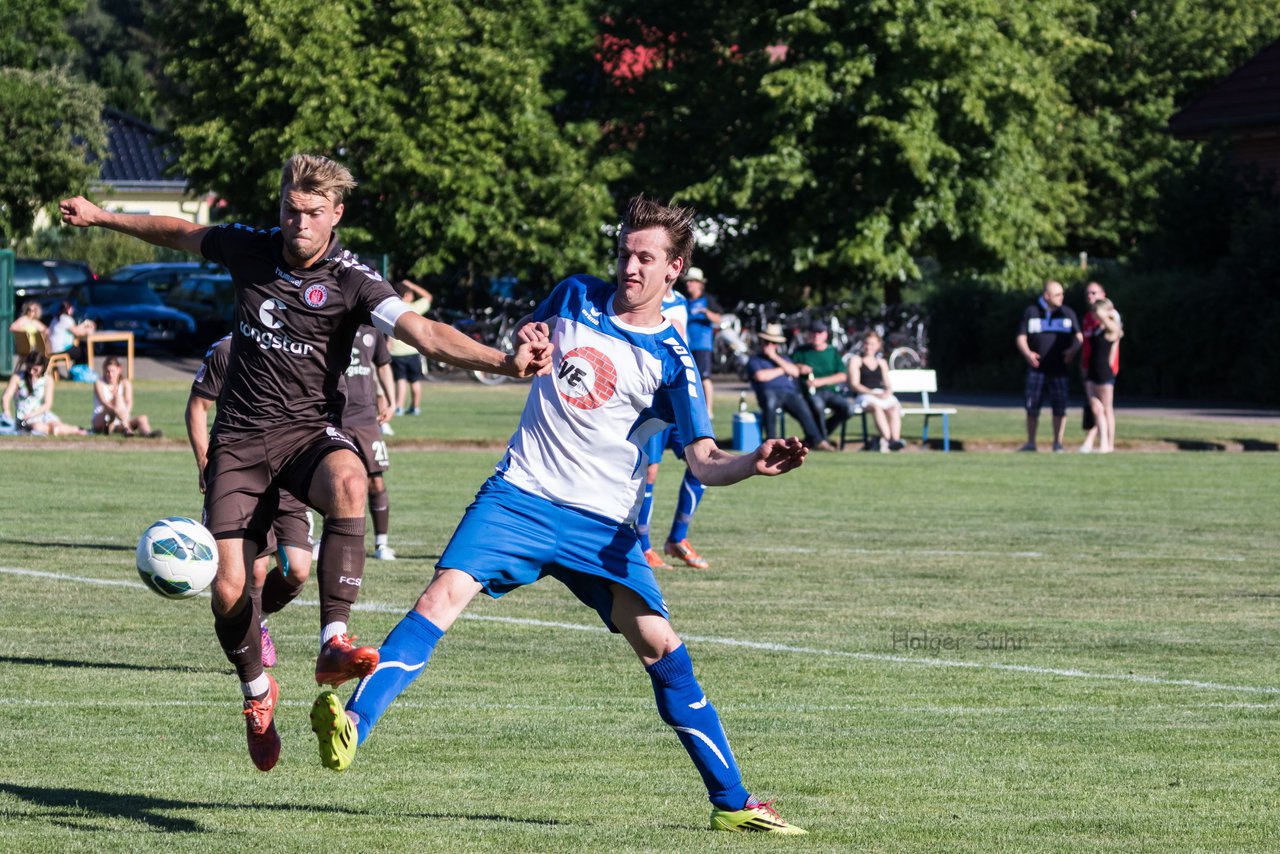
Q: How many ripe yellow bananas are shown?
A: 0